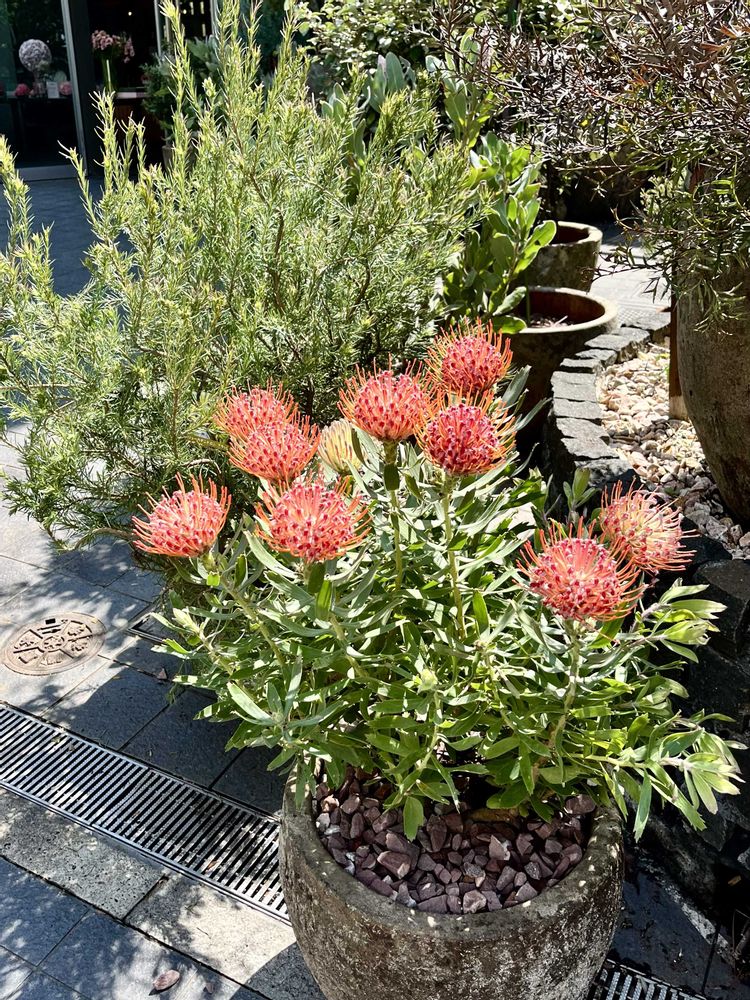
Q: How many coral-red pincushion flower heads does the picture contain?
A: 9